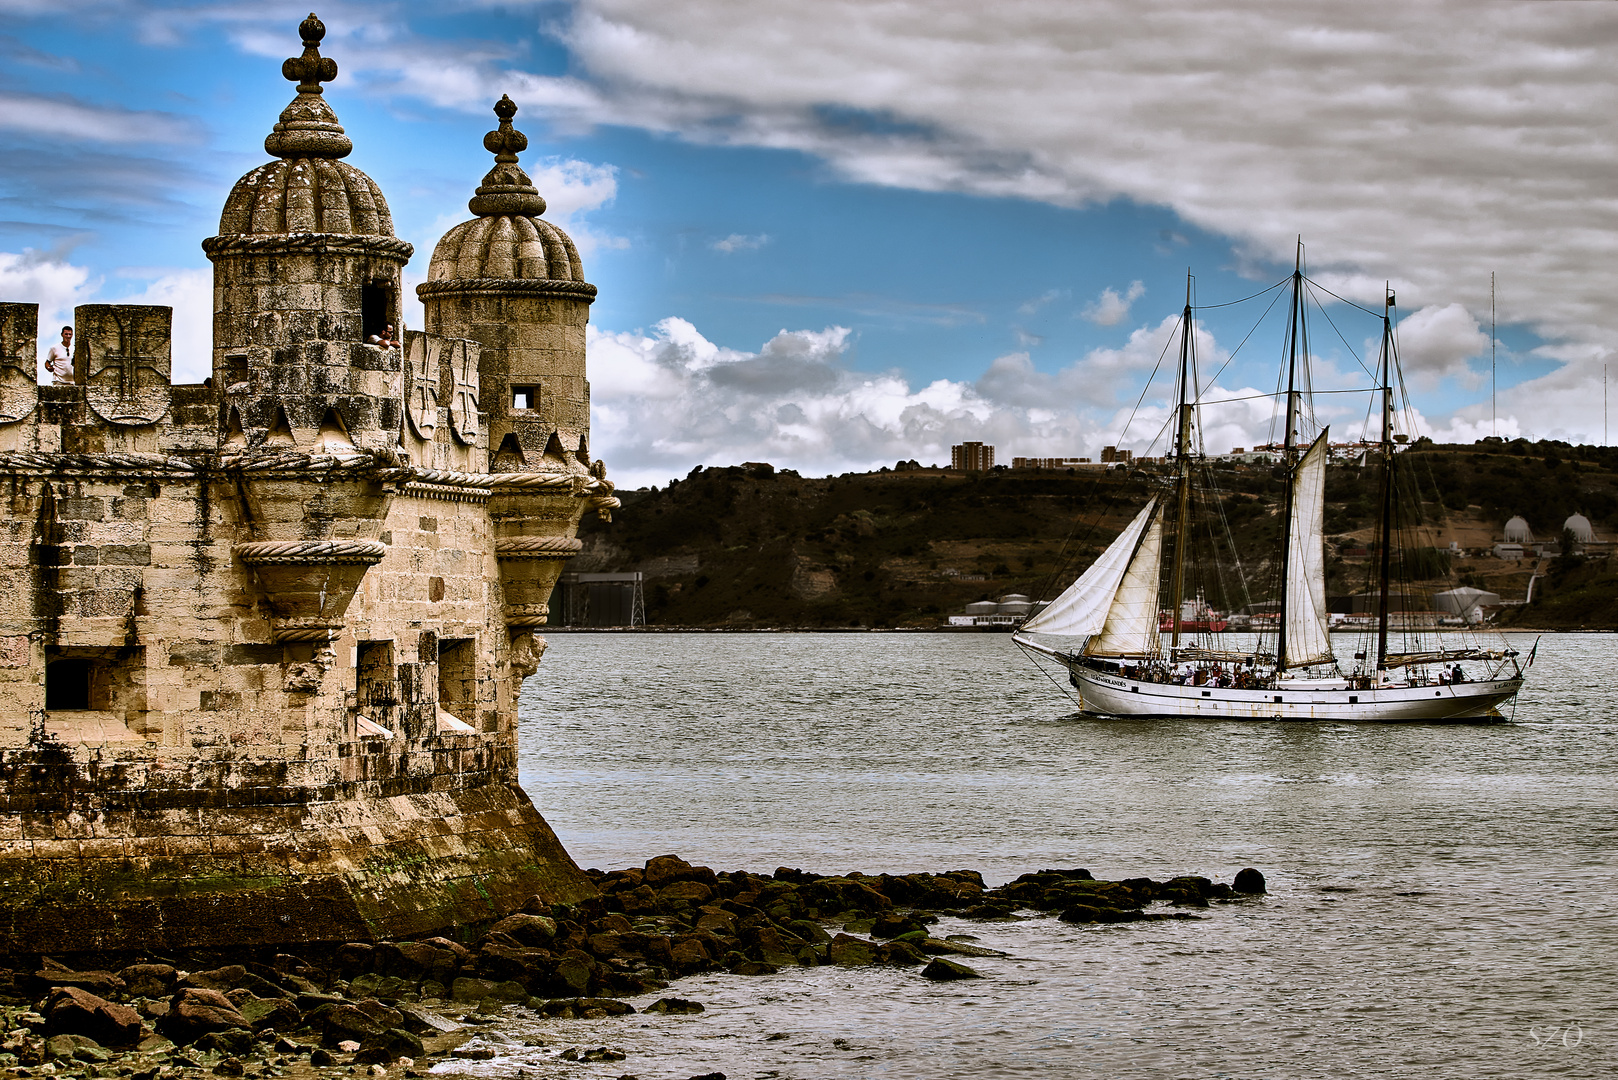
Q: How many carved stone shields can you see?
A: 4